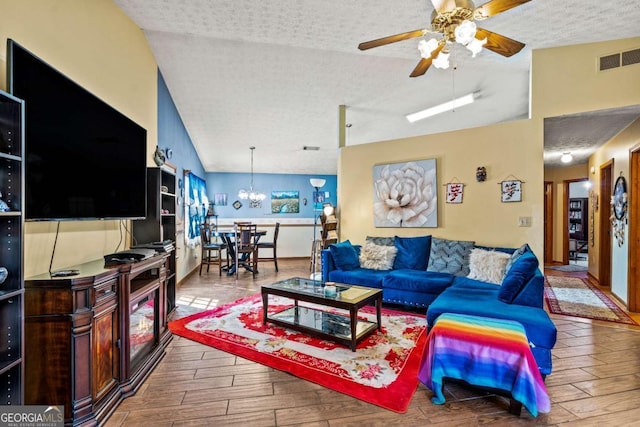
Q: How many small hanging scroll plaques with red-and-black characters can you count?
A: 2